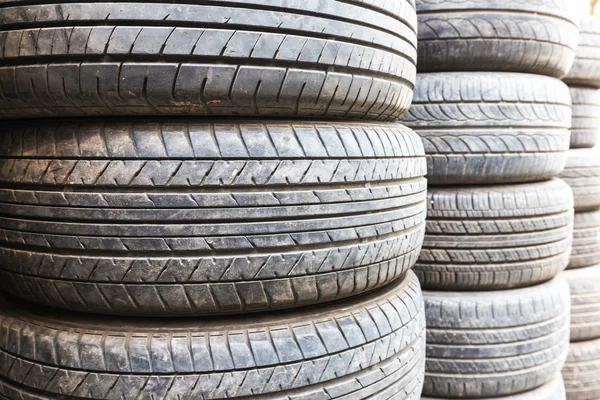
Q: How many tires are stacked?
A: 14